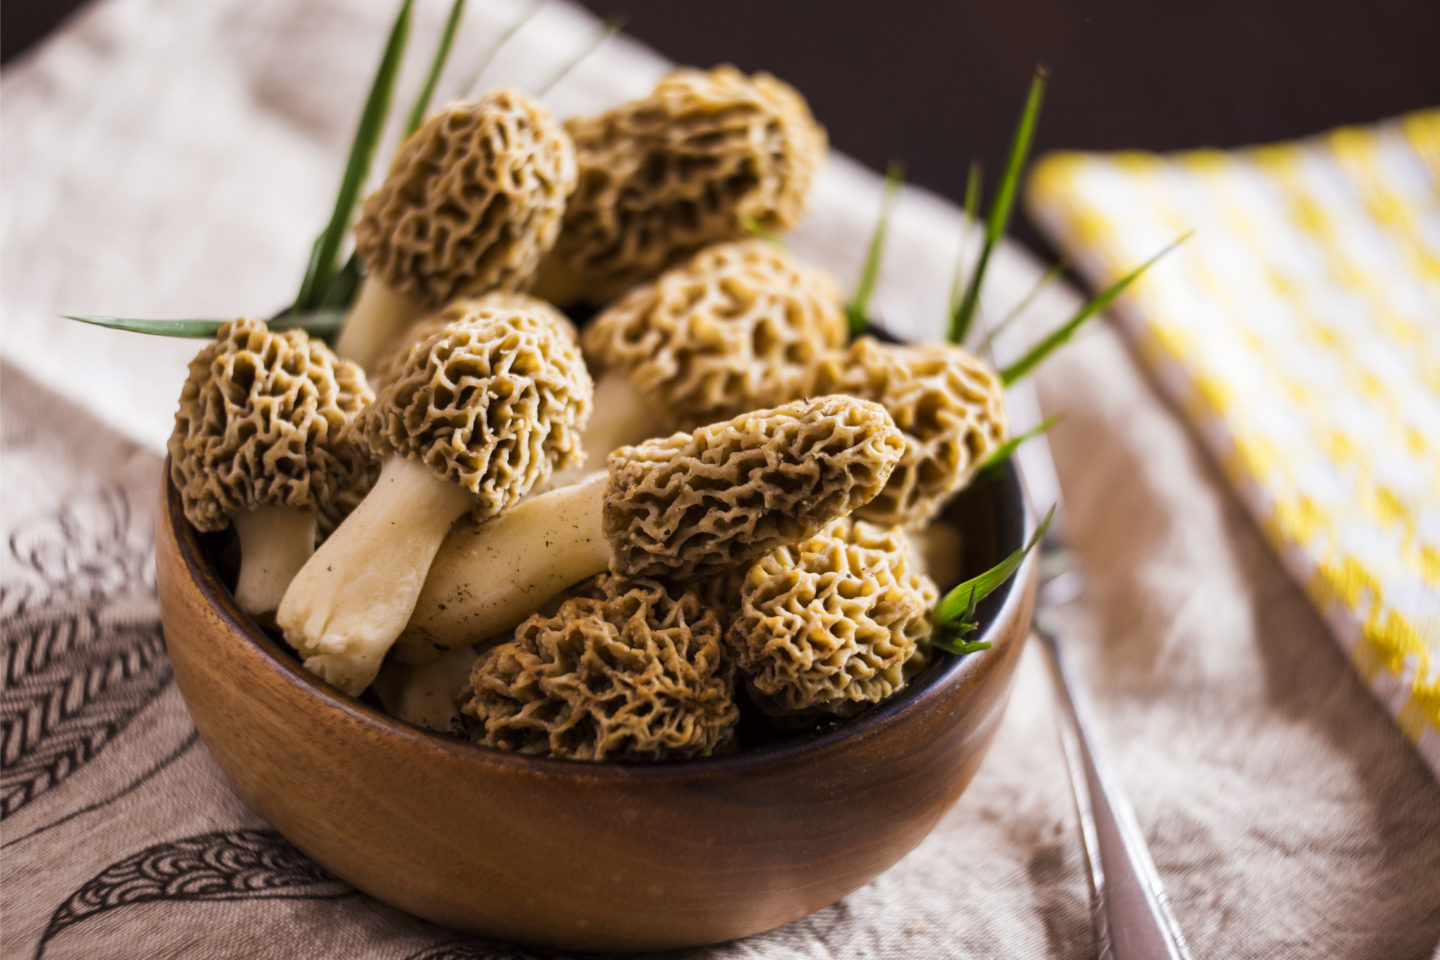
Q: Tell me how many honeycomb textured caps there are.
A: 9